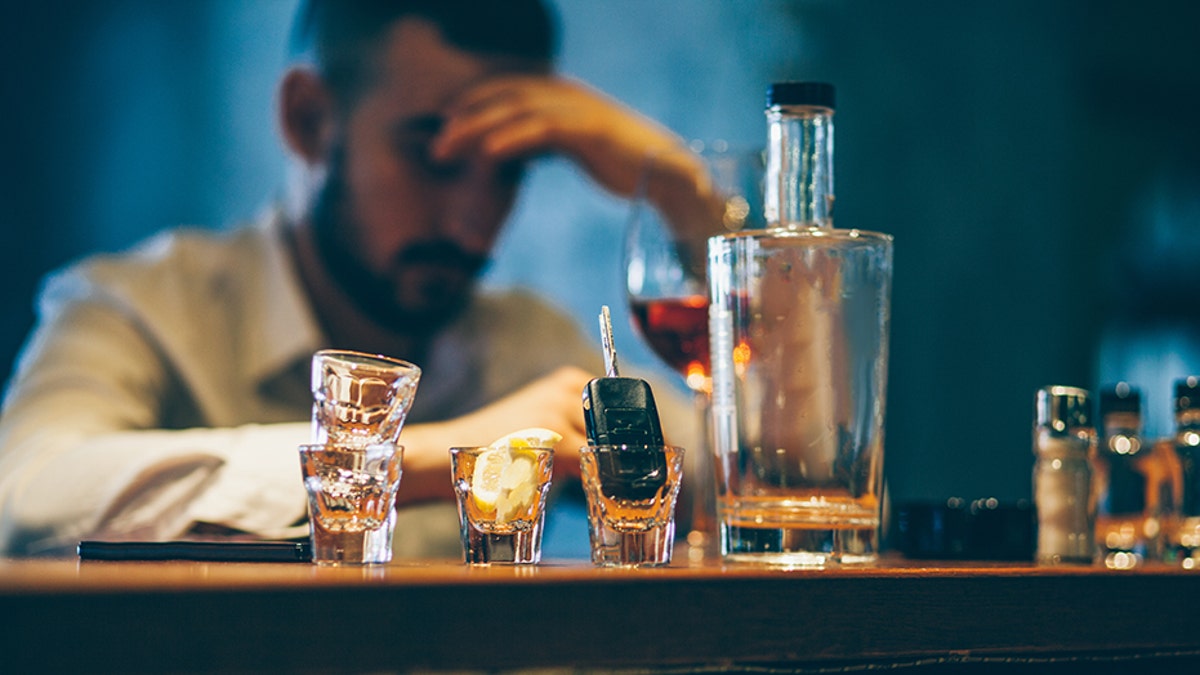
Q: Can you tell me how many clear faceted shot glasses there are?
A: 4